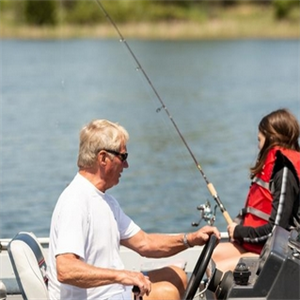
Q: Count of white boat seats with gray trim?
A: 1